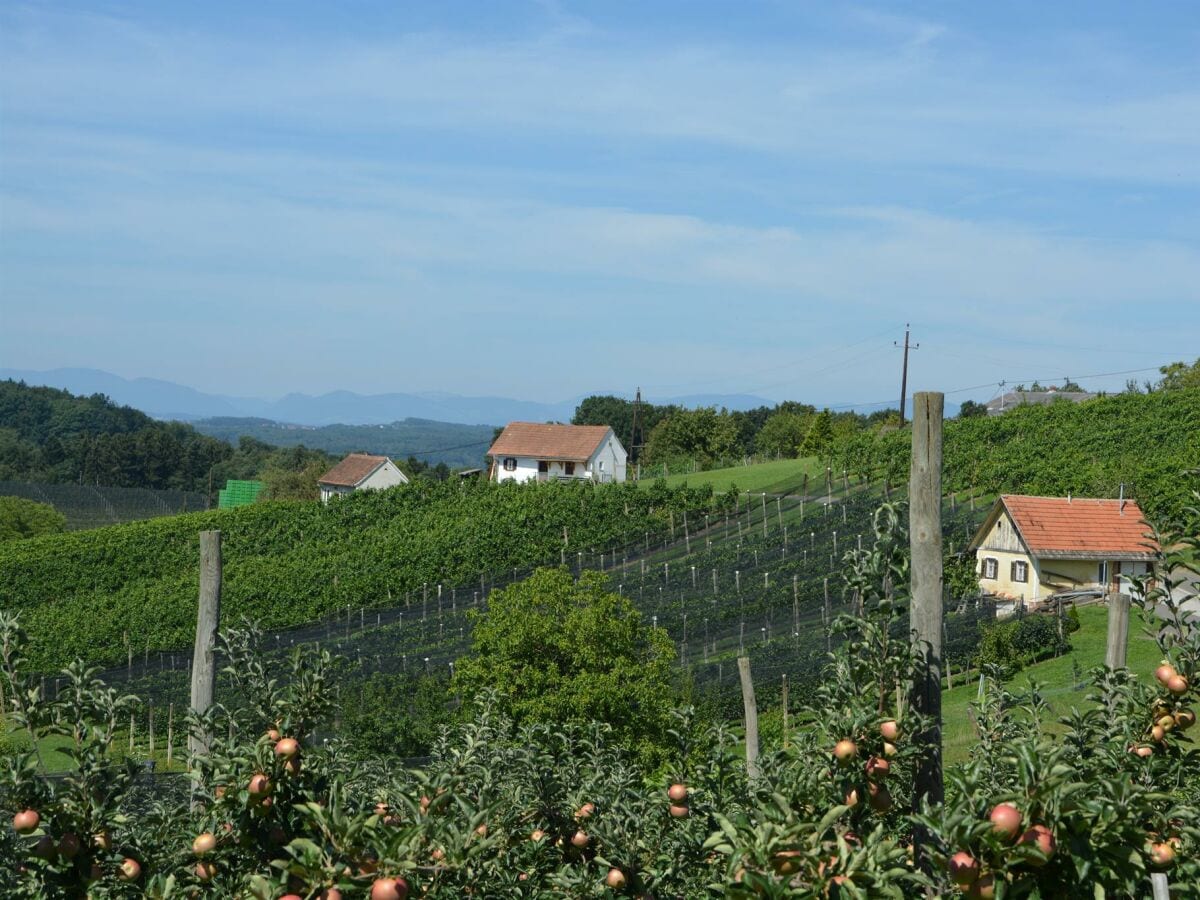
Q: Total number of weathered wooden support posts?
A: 4